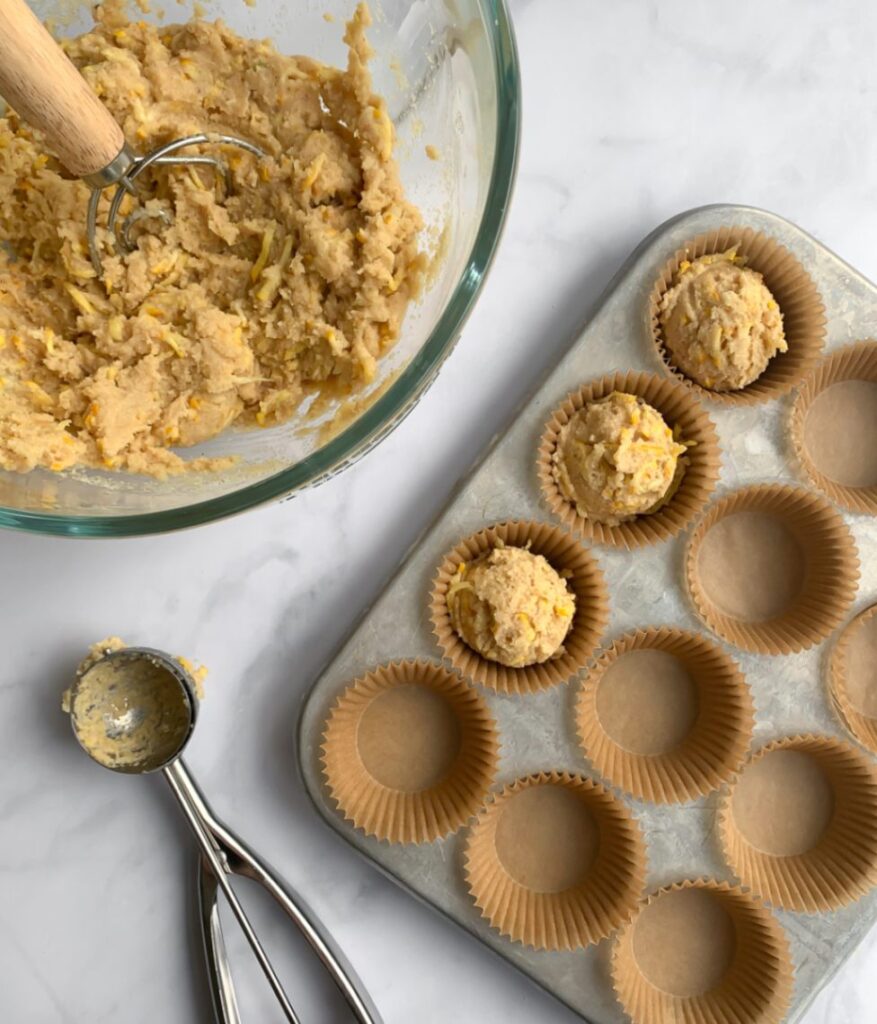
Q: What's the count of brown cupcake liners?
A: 11